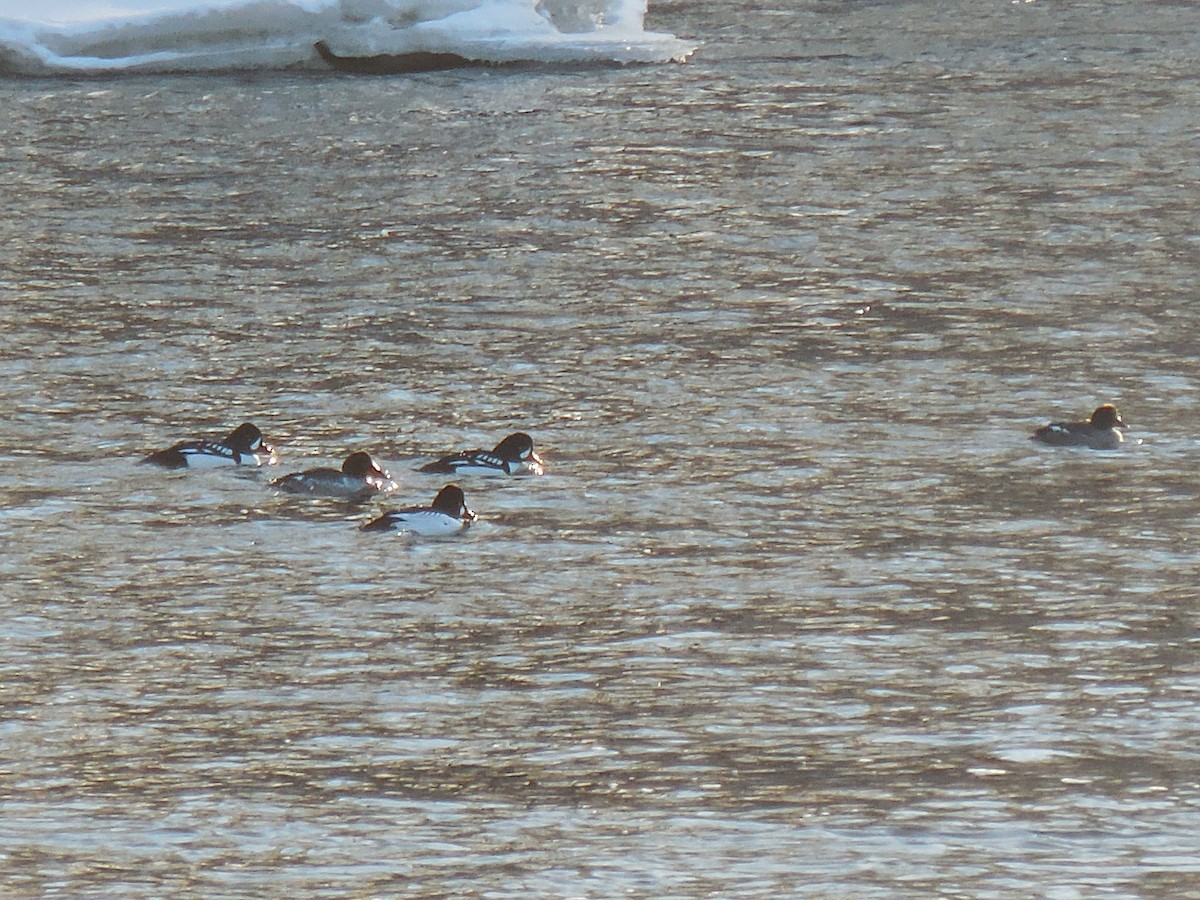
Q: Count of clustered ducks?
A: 4